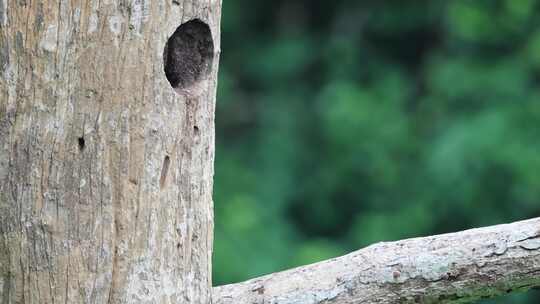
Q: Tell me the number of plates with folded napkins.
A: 0